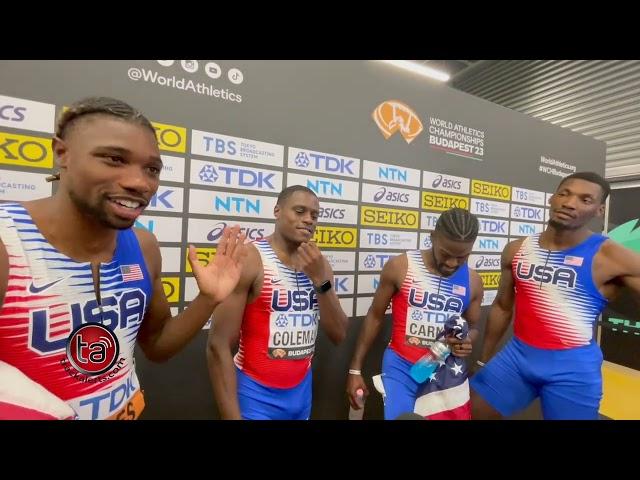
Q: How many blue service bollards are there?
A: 0